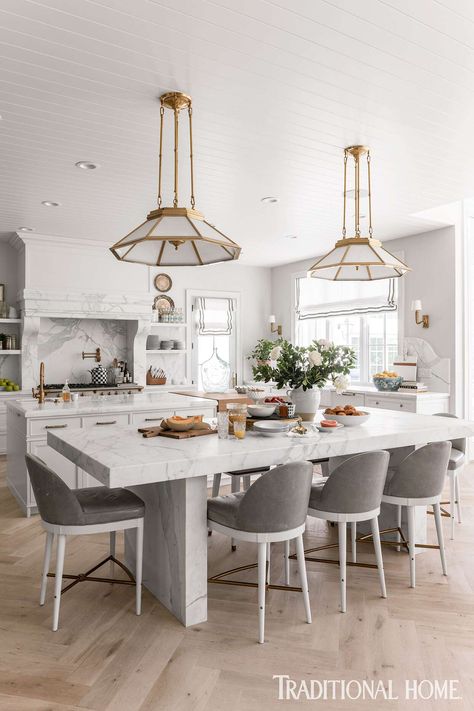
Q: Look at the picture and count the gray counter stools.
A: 5